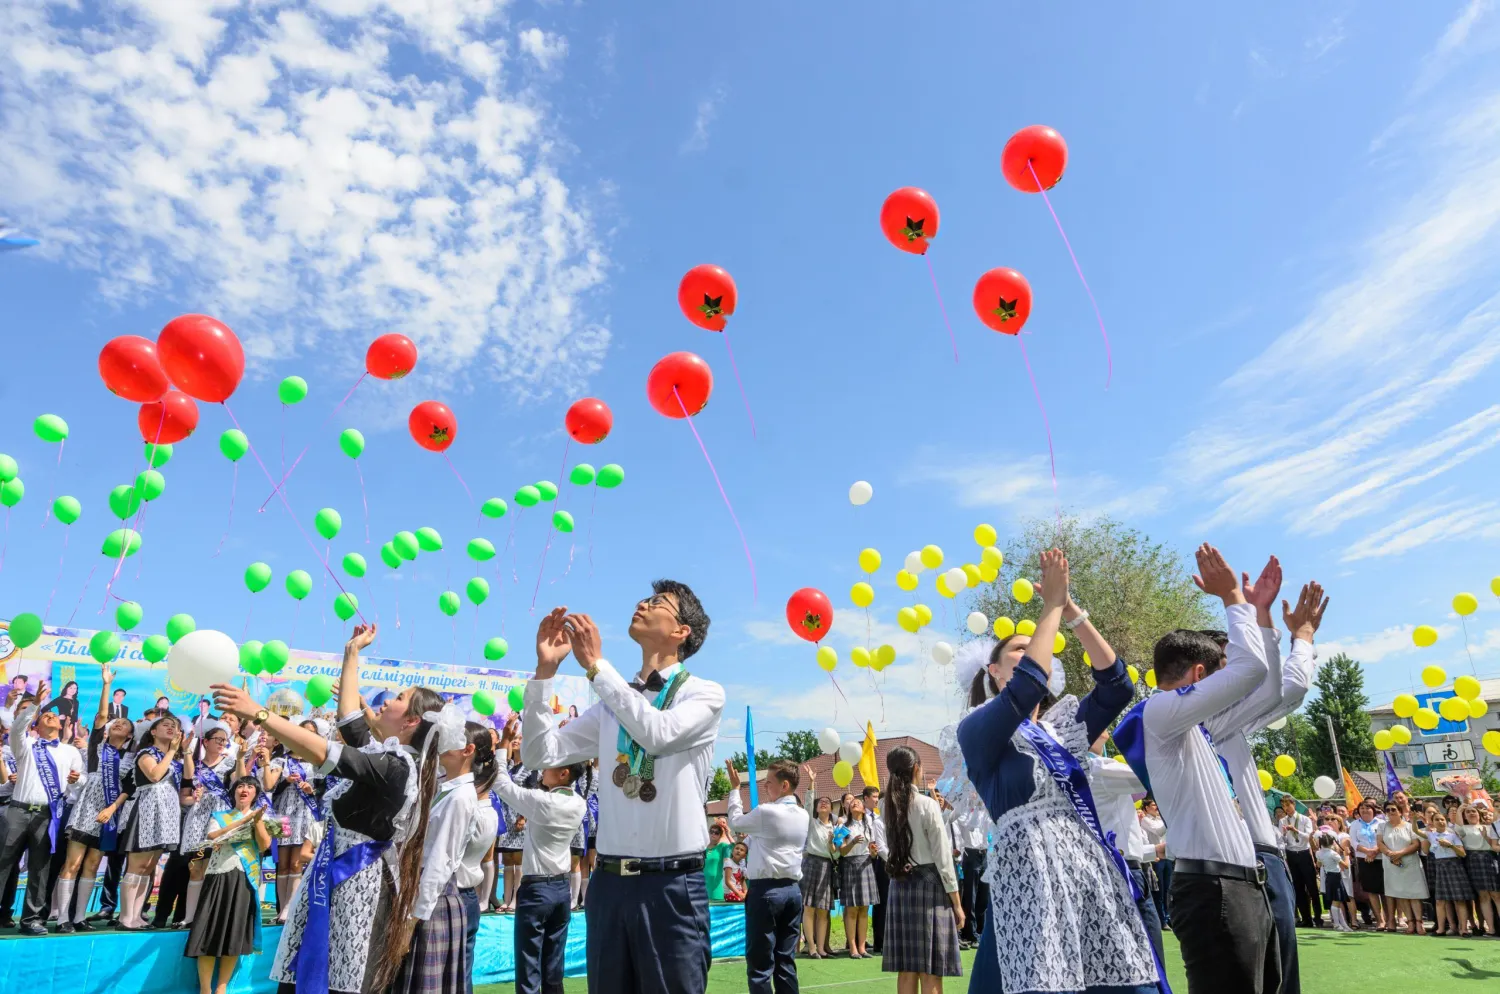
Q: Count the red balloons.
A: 12